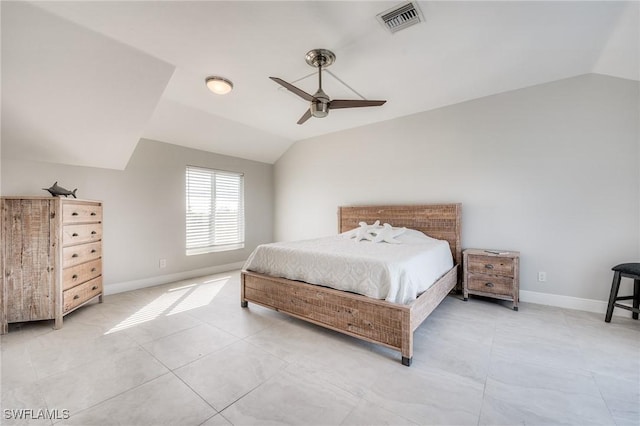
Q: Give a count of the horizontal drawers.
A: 7